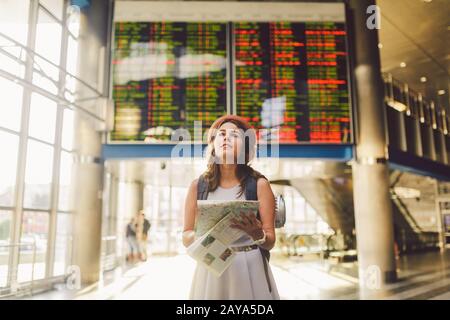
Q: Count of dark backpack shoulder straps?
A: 2